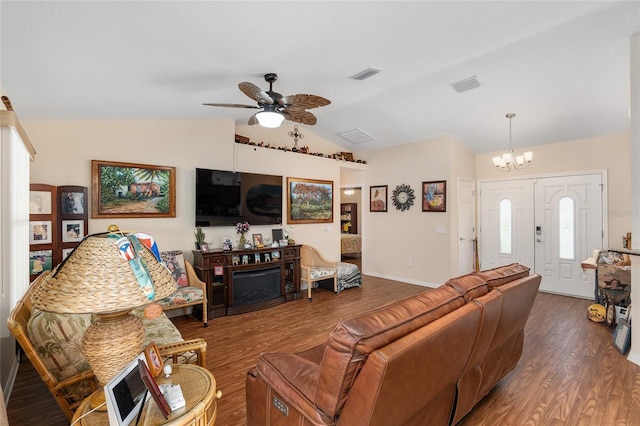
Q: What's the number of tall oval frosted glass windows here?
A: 2